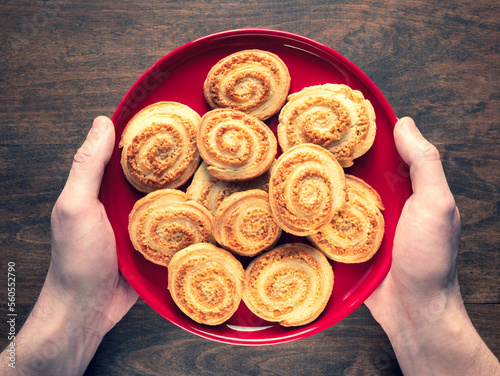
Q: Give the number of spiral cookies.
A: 11